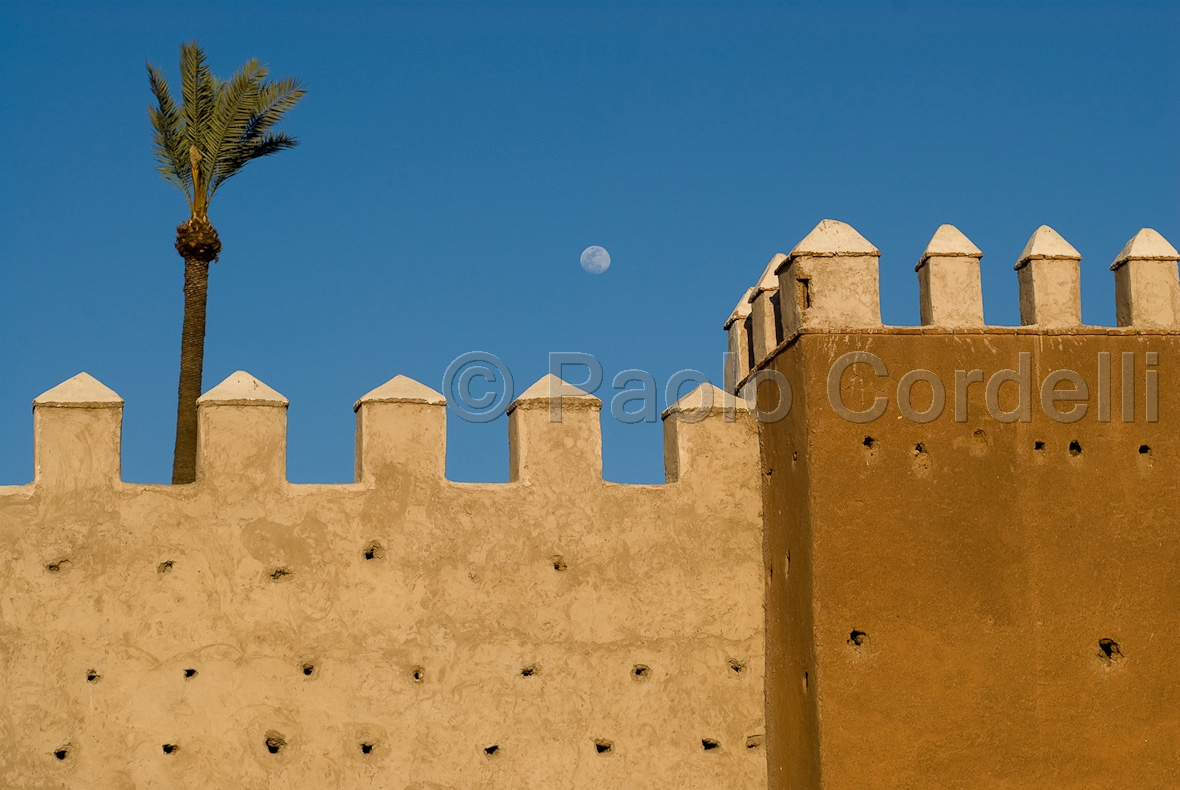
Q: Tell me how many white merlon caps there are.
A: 11